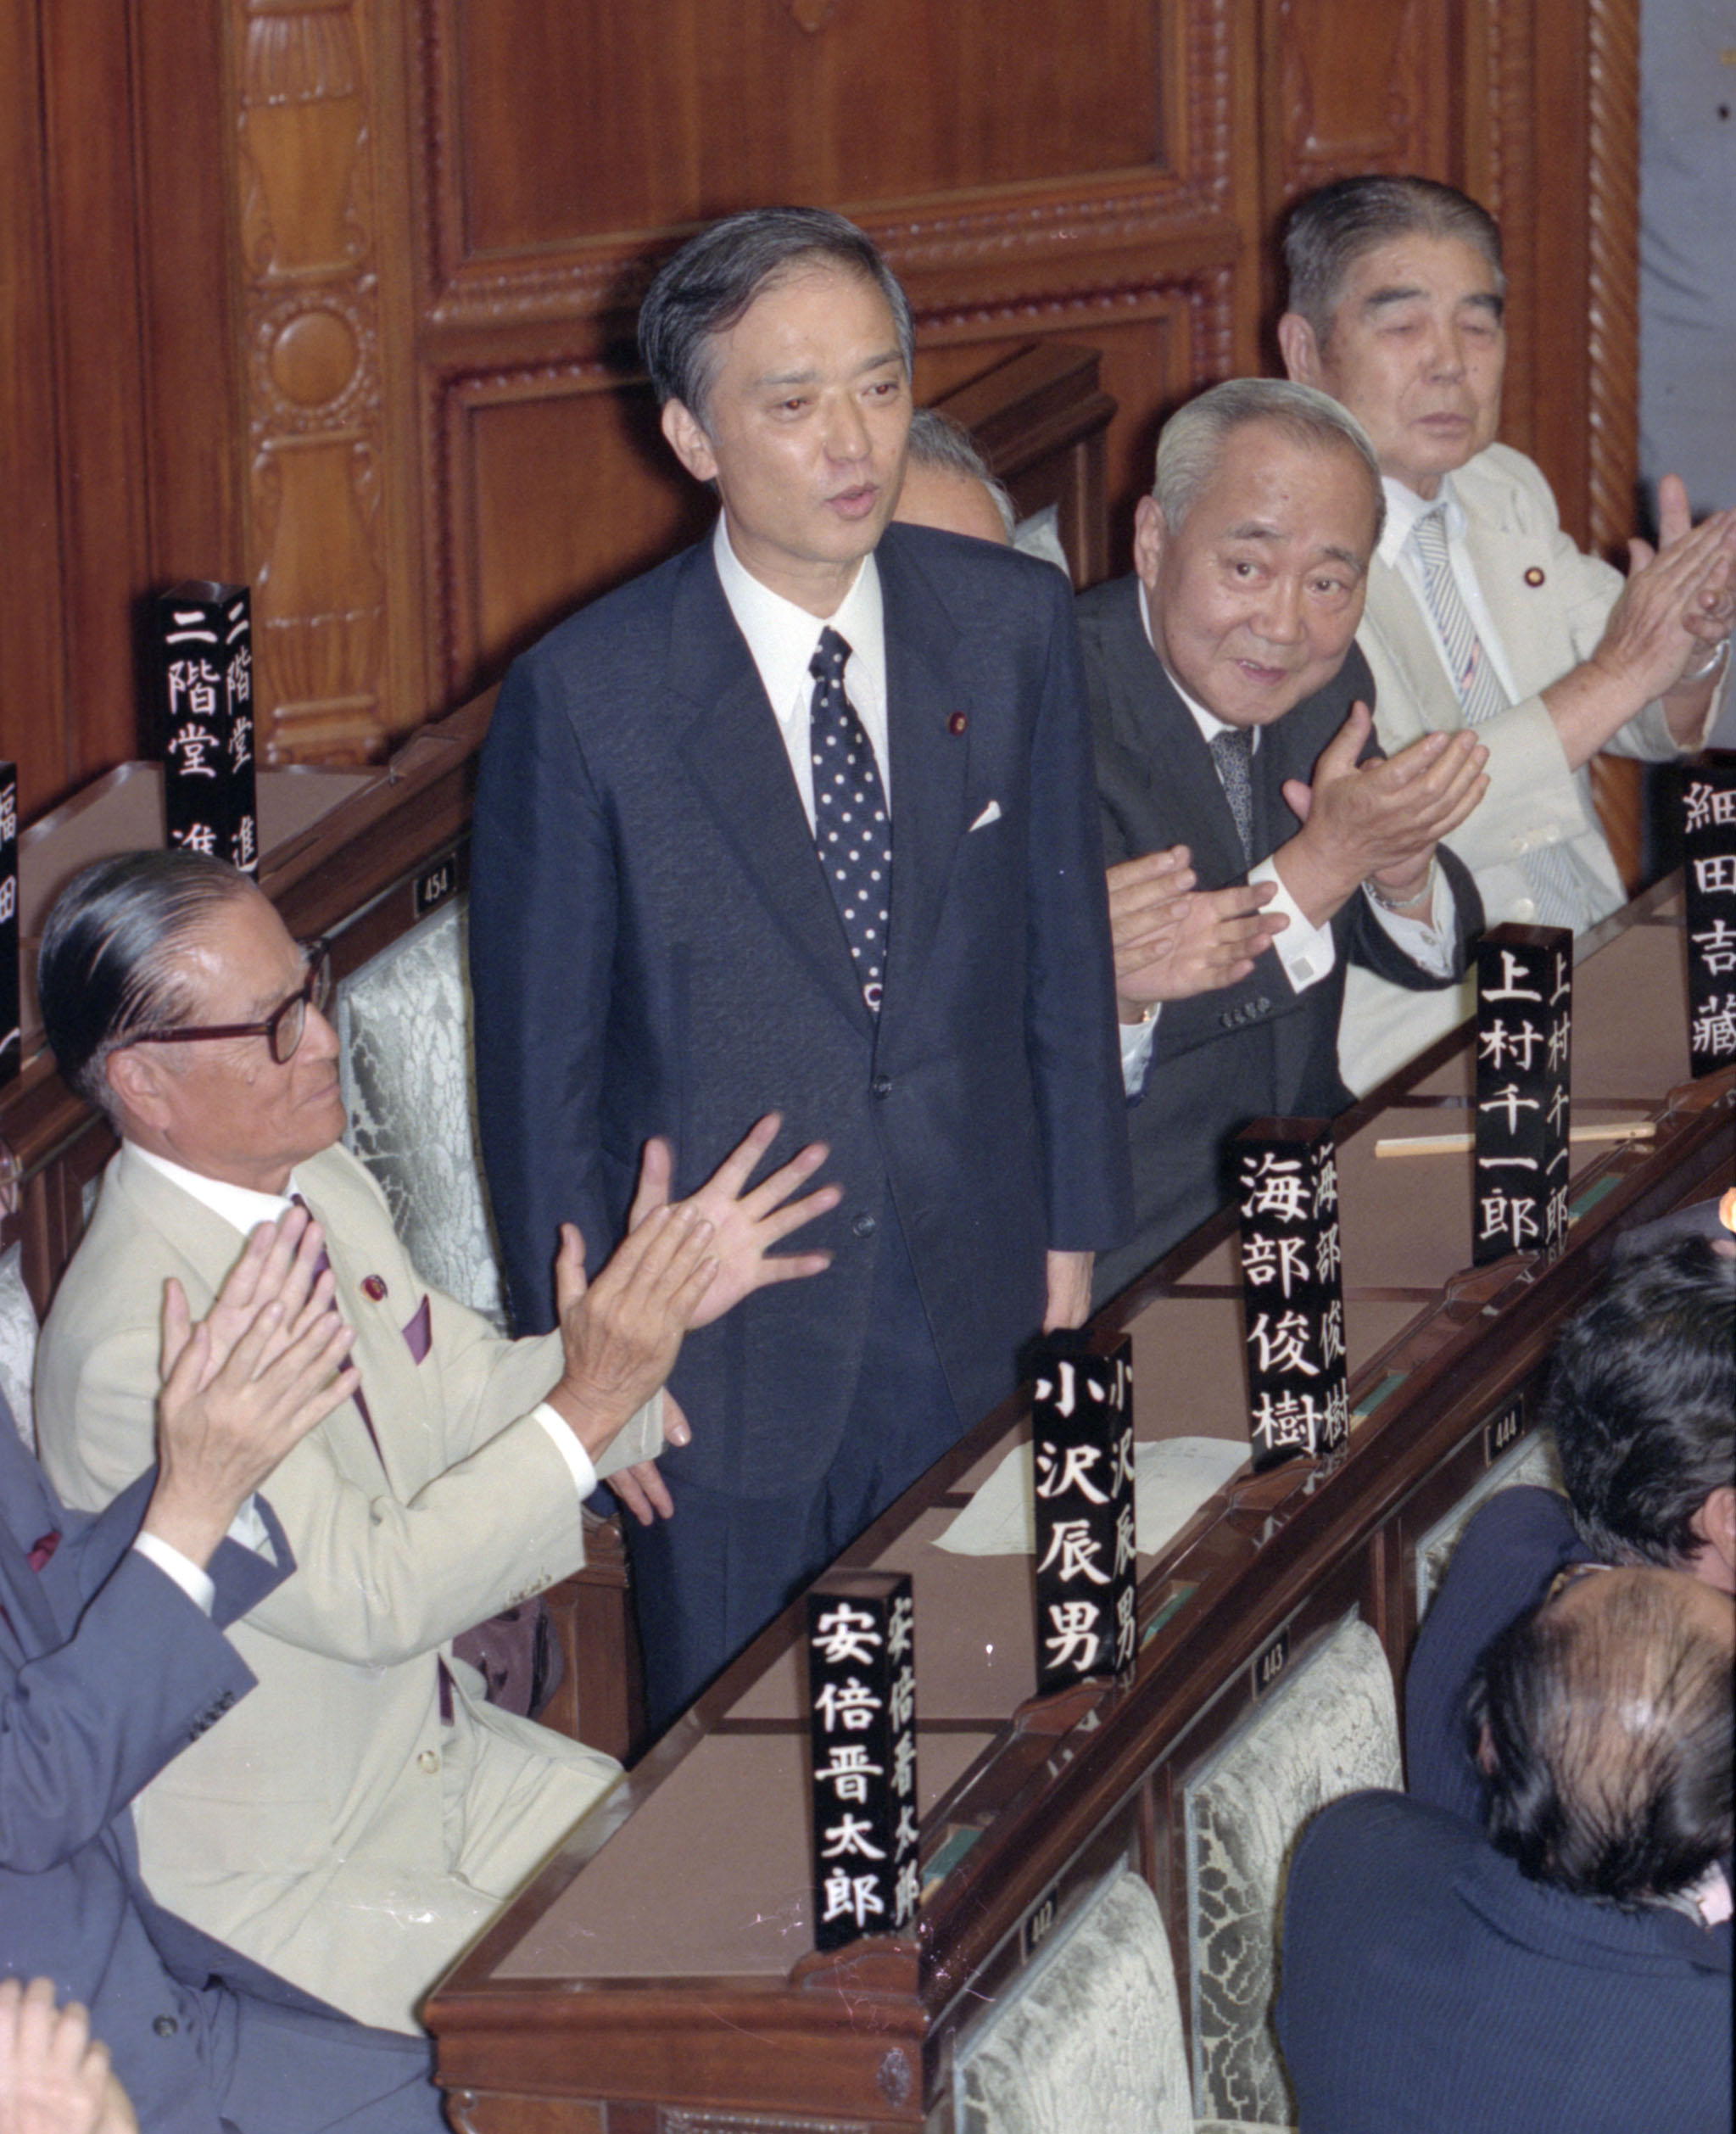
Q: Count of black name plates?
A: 7